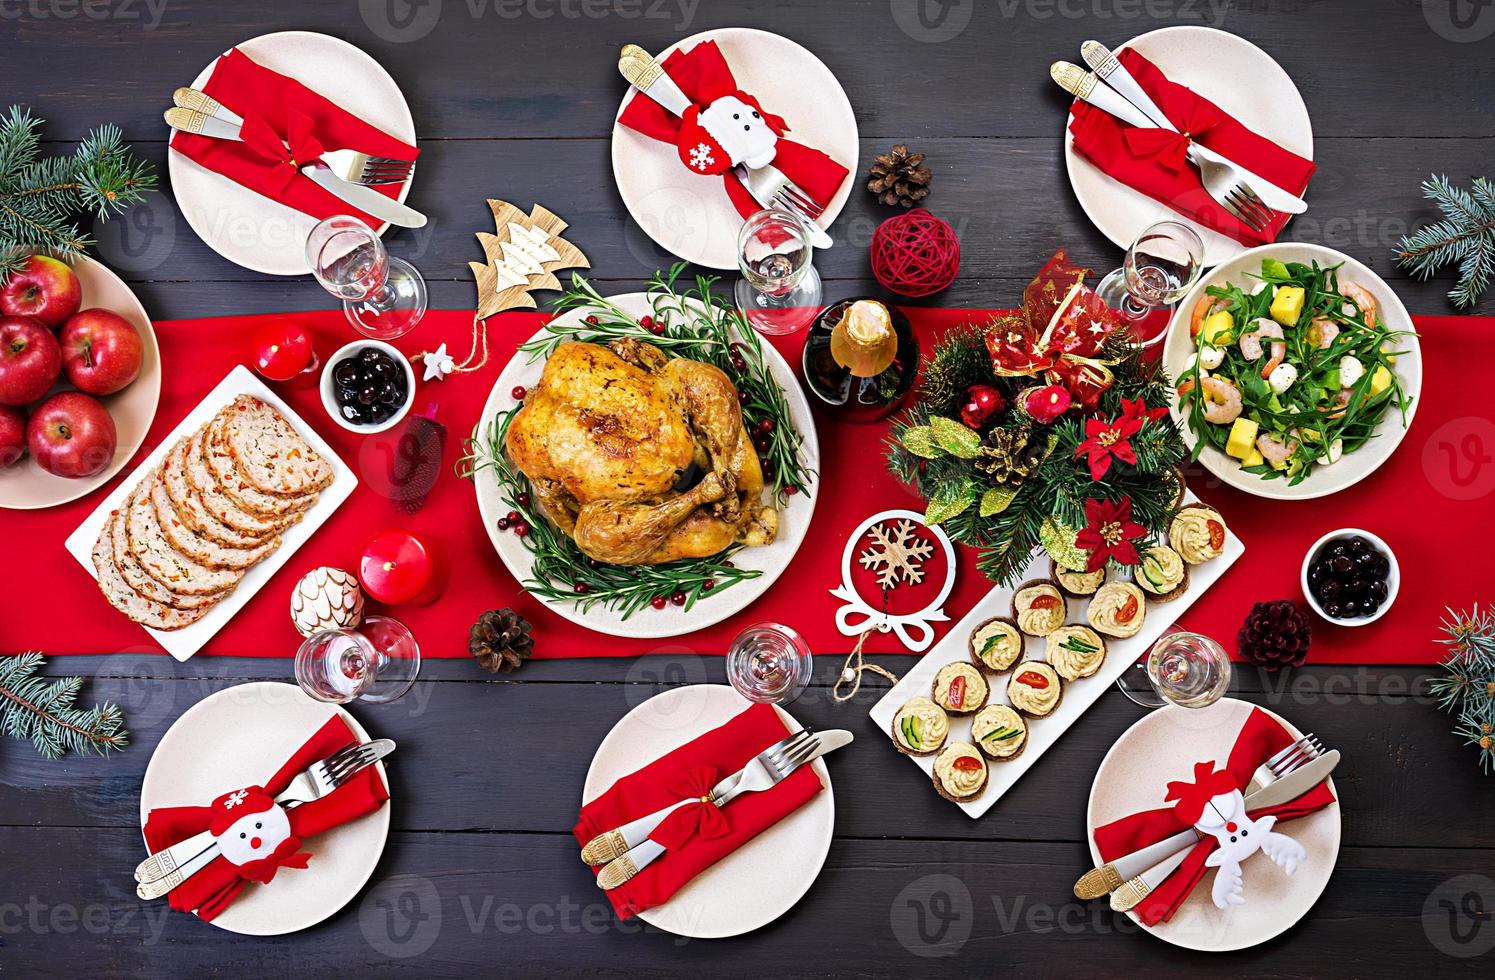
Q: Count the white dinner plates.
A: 6